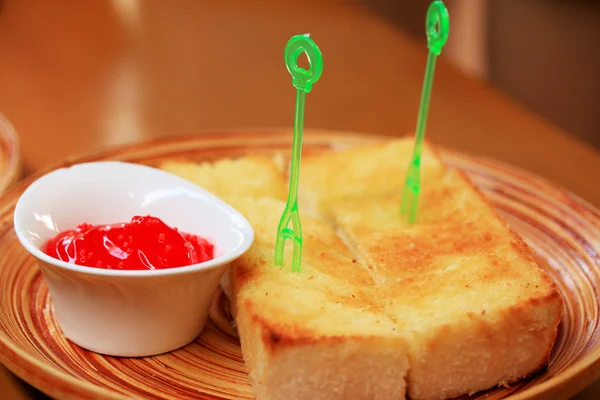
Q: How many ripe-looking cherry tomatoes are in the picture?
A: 0